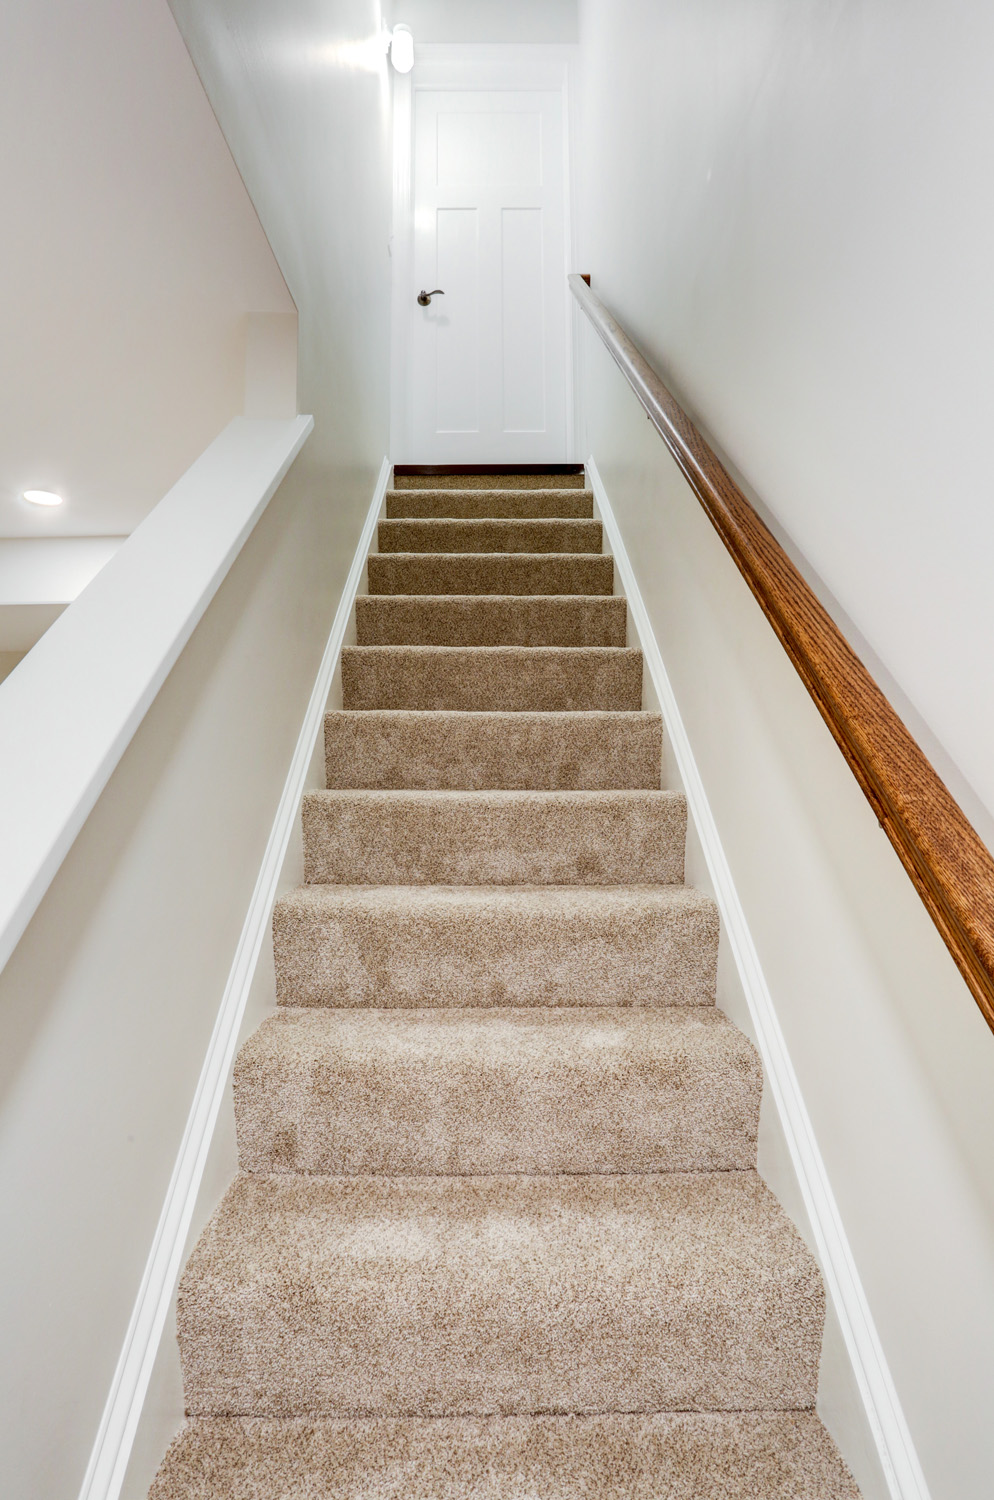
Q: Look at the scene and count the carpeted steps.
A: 12